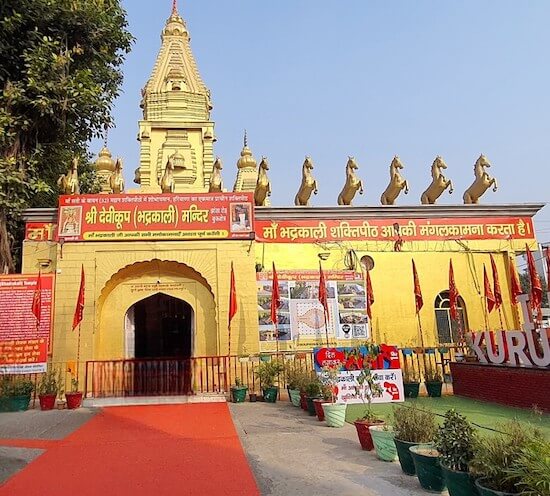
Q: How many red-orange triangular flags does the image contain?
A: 12